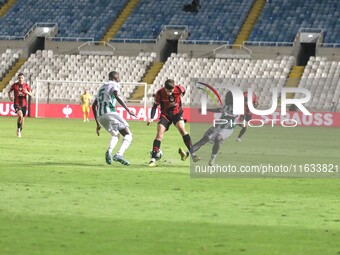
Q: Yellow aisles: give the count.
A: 6